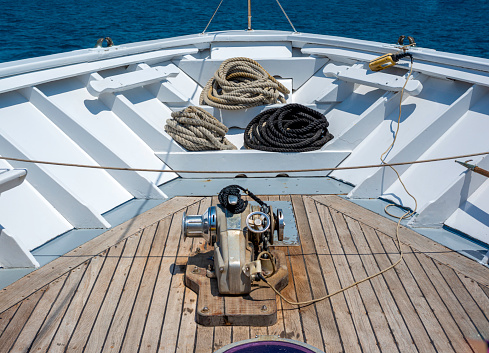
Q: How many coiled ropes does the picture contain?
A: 3